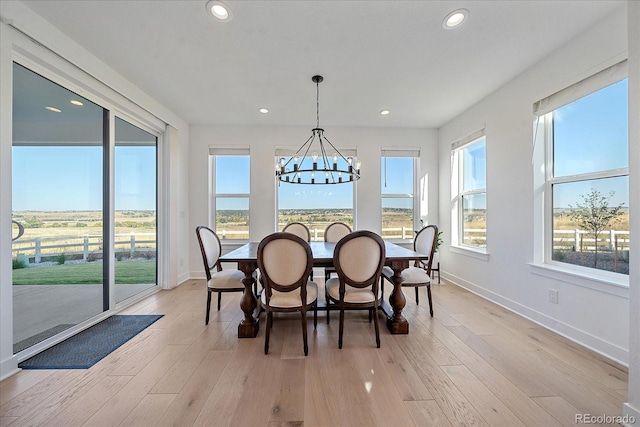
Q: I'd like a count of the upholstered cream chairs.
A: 6